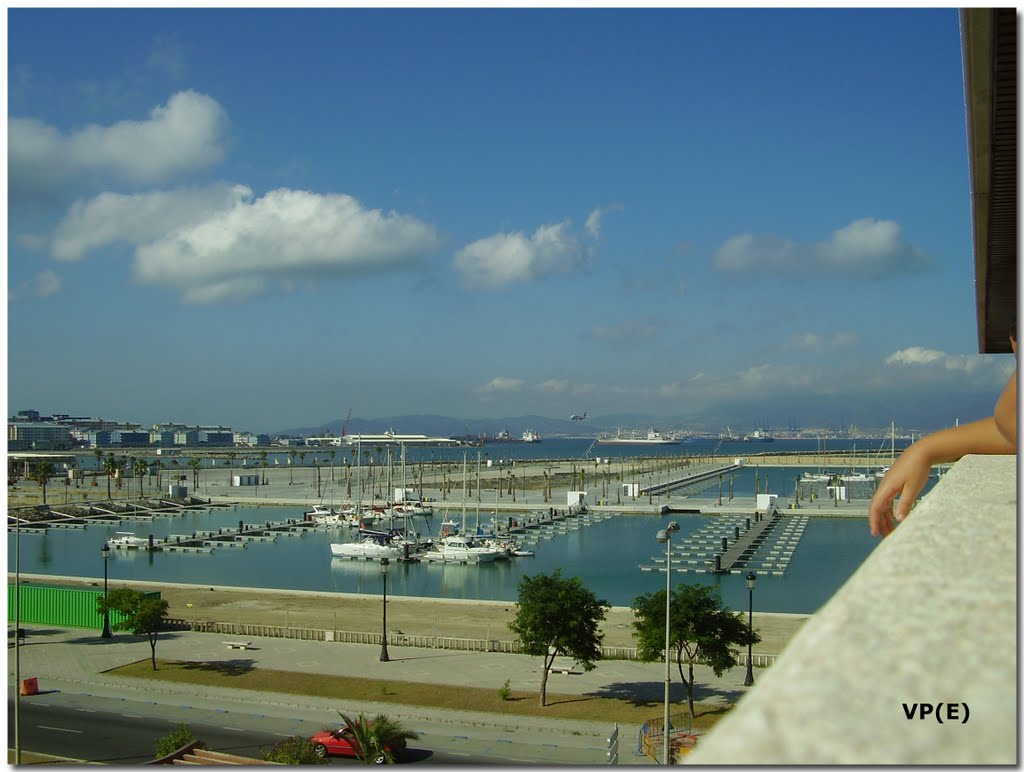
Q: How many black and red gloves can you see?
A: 0